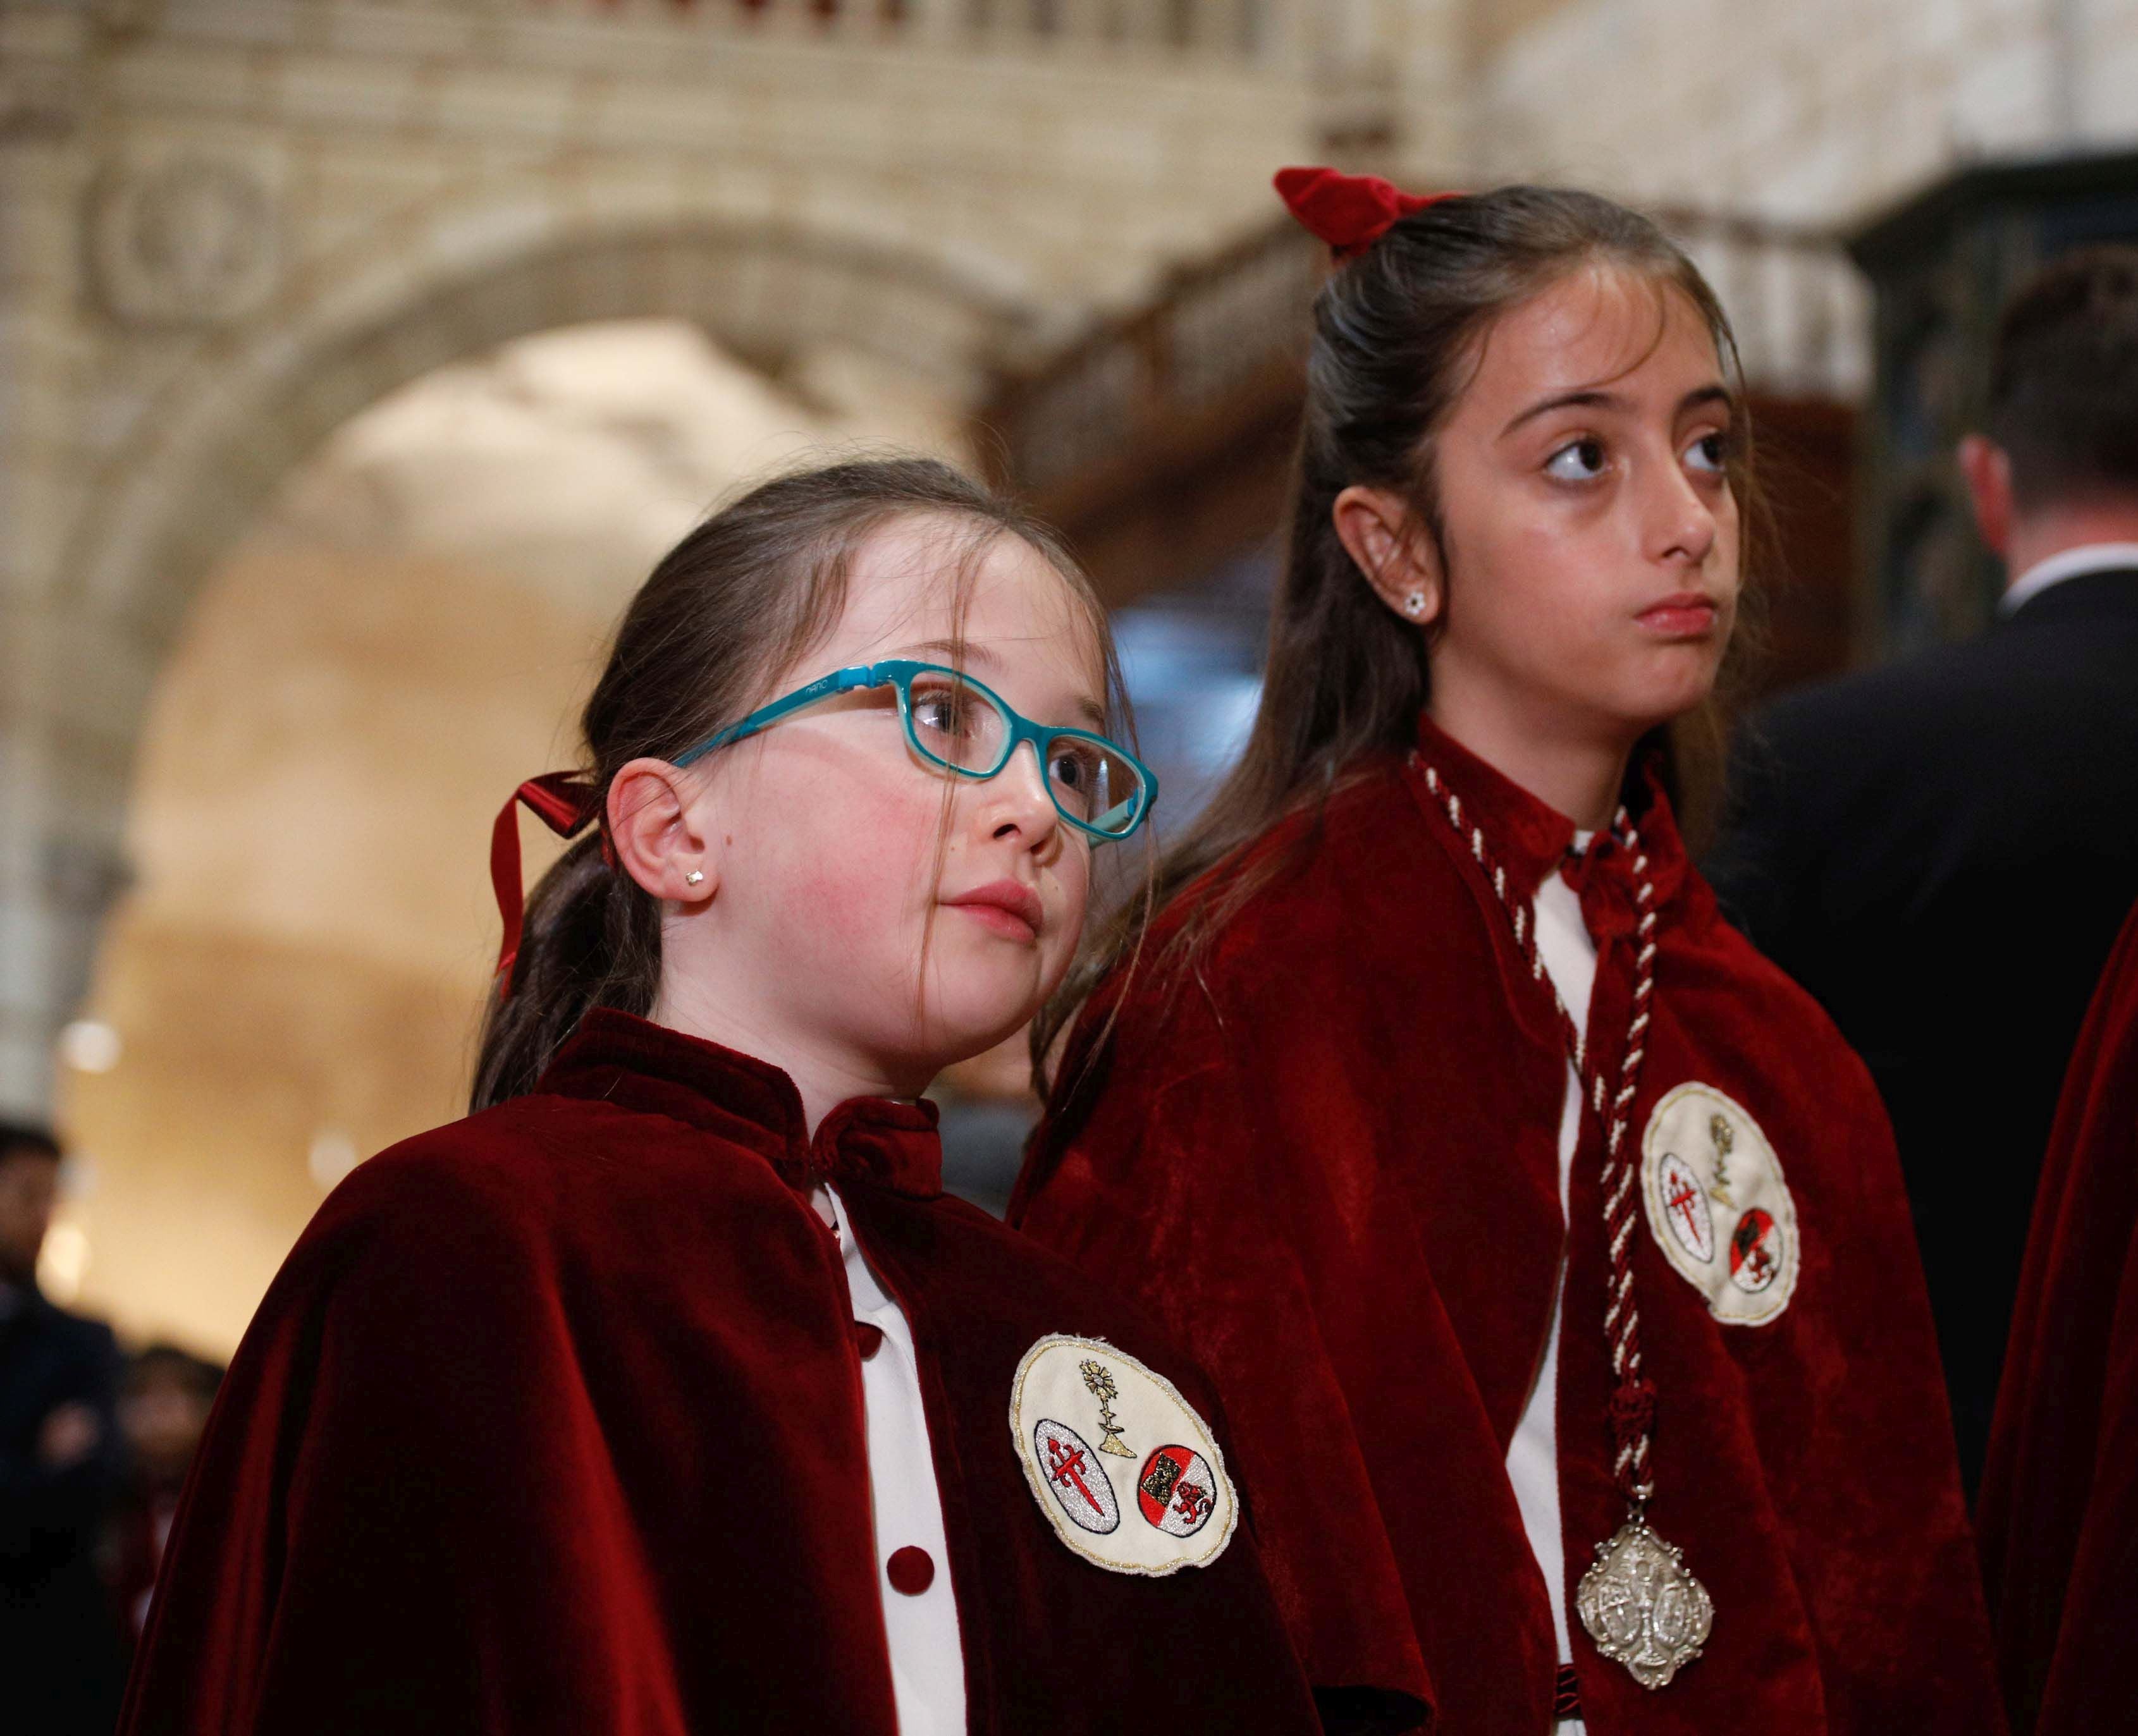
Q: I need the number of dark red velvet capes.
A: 3